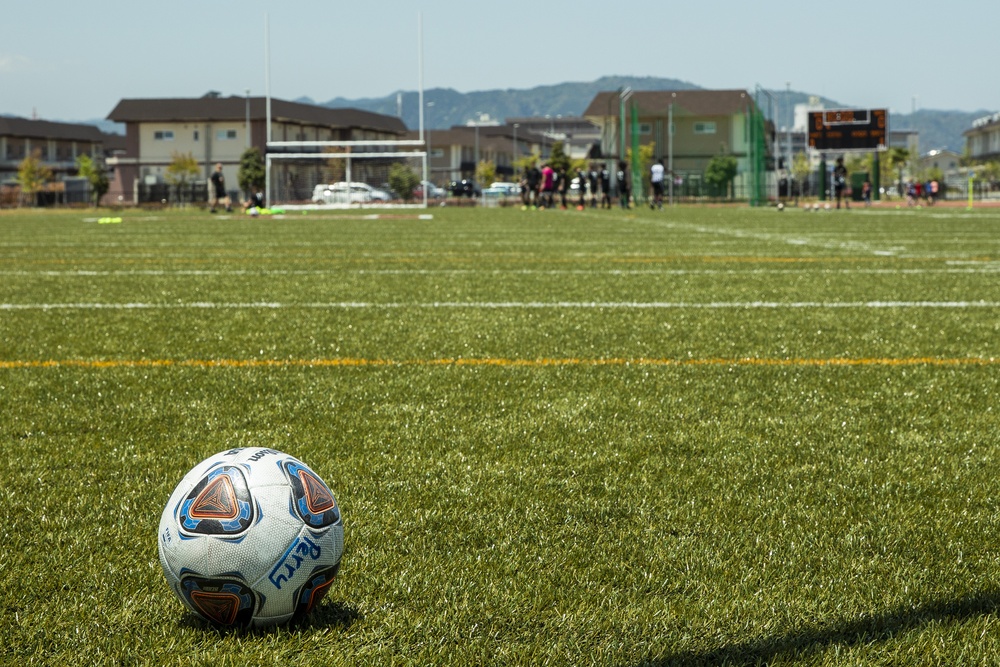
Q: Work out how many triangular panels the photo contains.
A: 4